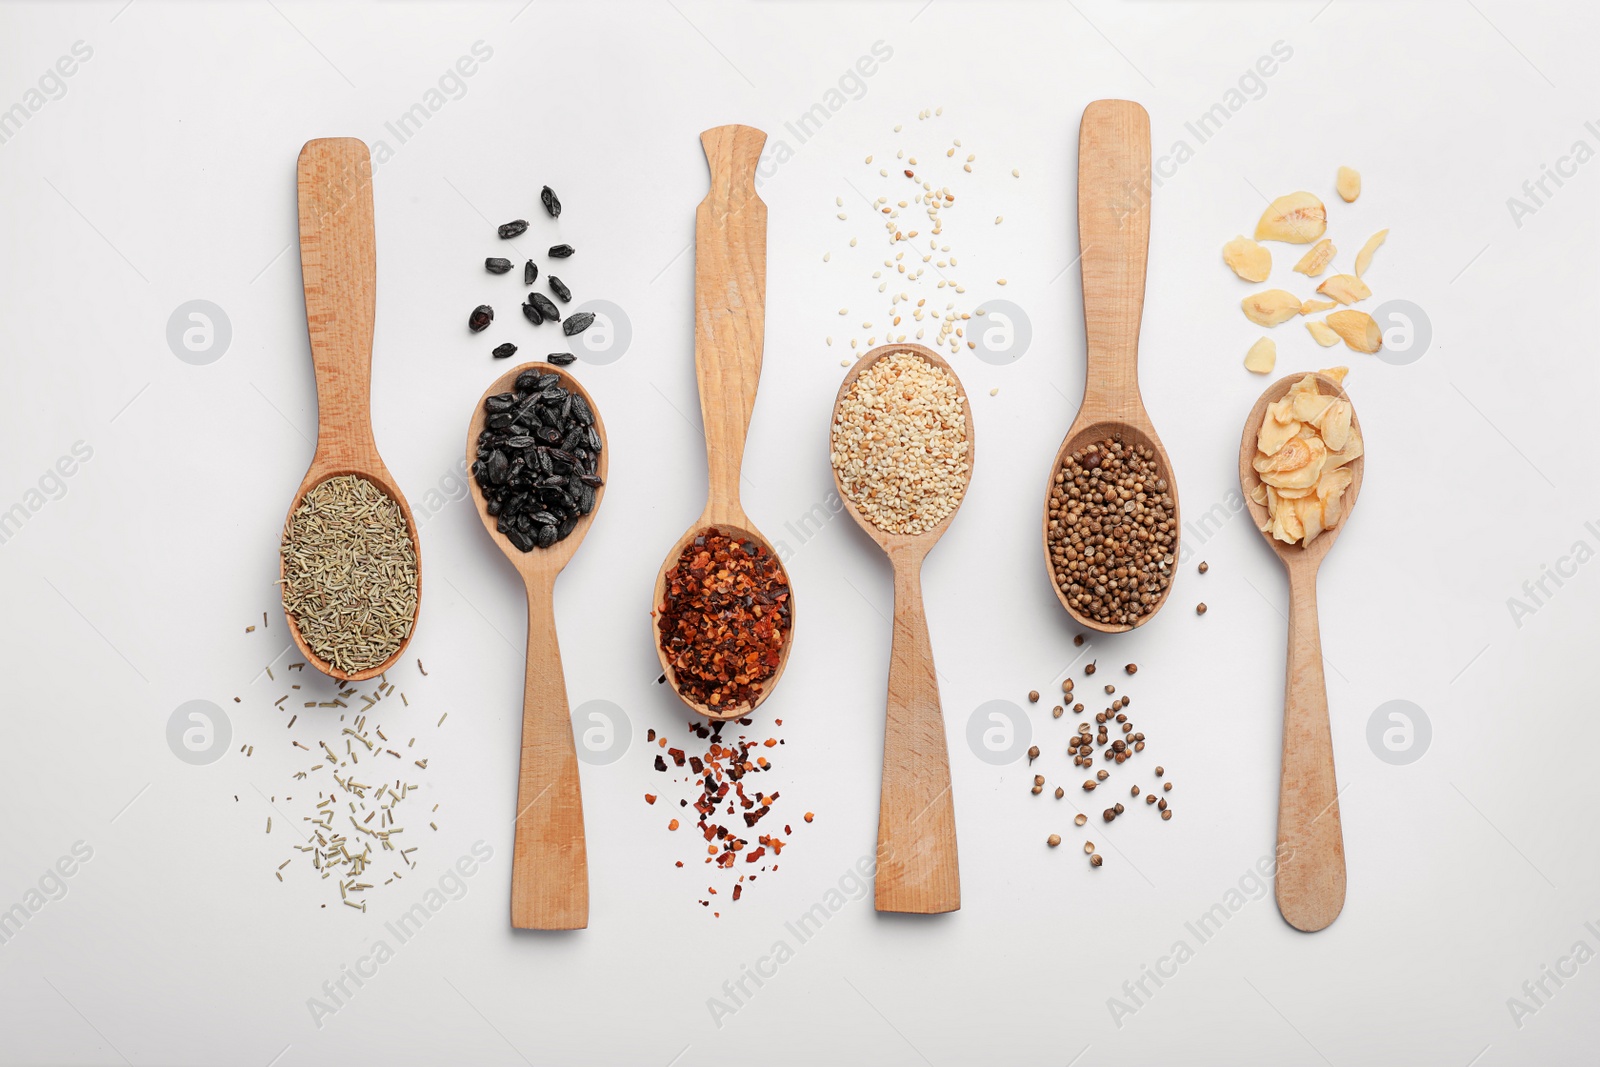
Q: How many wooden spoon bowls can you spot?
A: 6